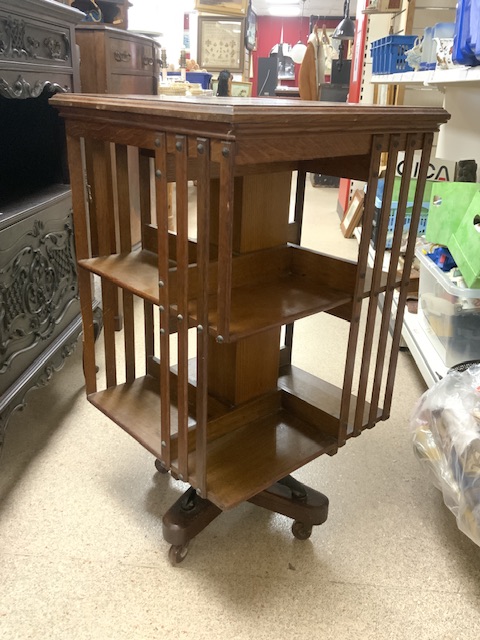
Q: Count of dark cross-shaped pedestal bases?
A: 1